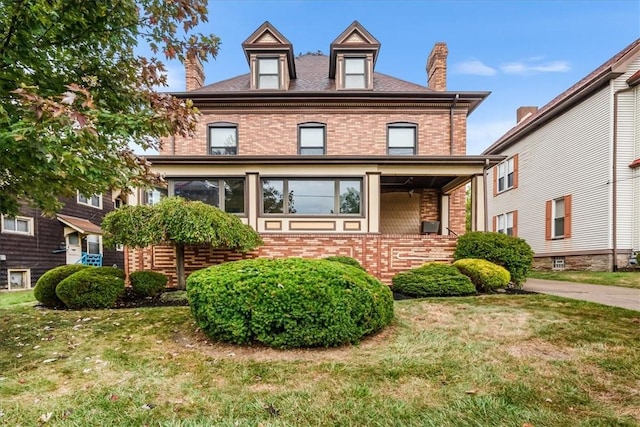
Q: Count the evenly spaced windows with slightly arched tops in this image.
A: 3